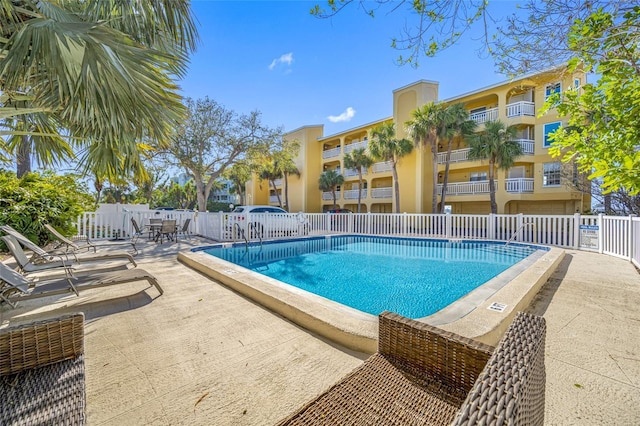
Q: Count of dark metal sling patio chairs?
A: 4